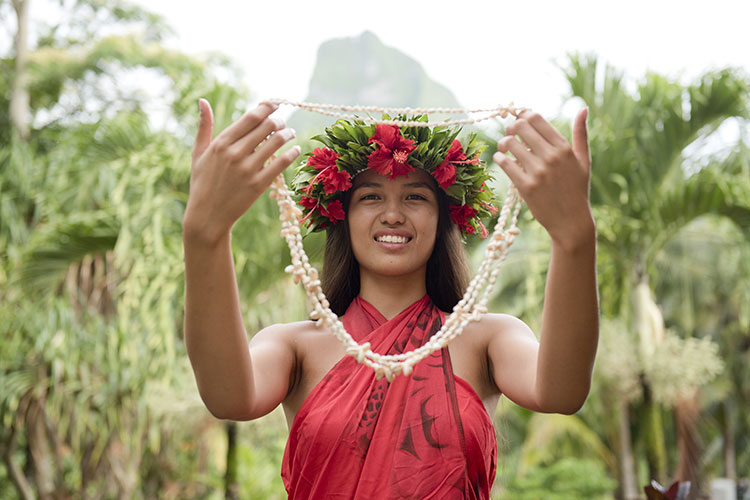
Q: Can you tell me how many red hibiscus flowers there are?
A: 5